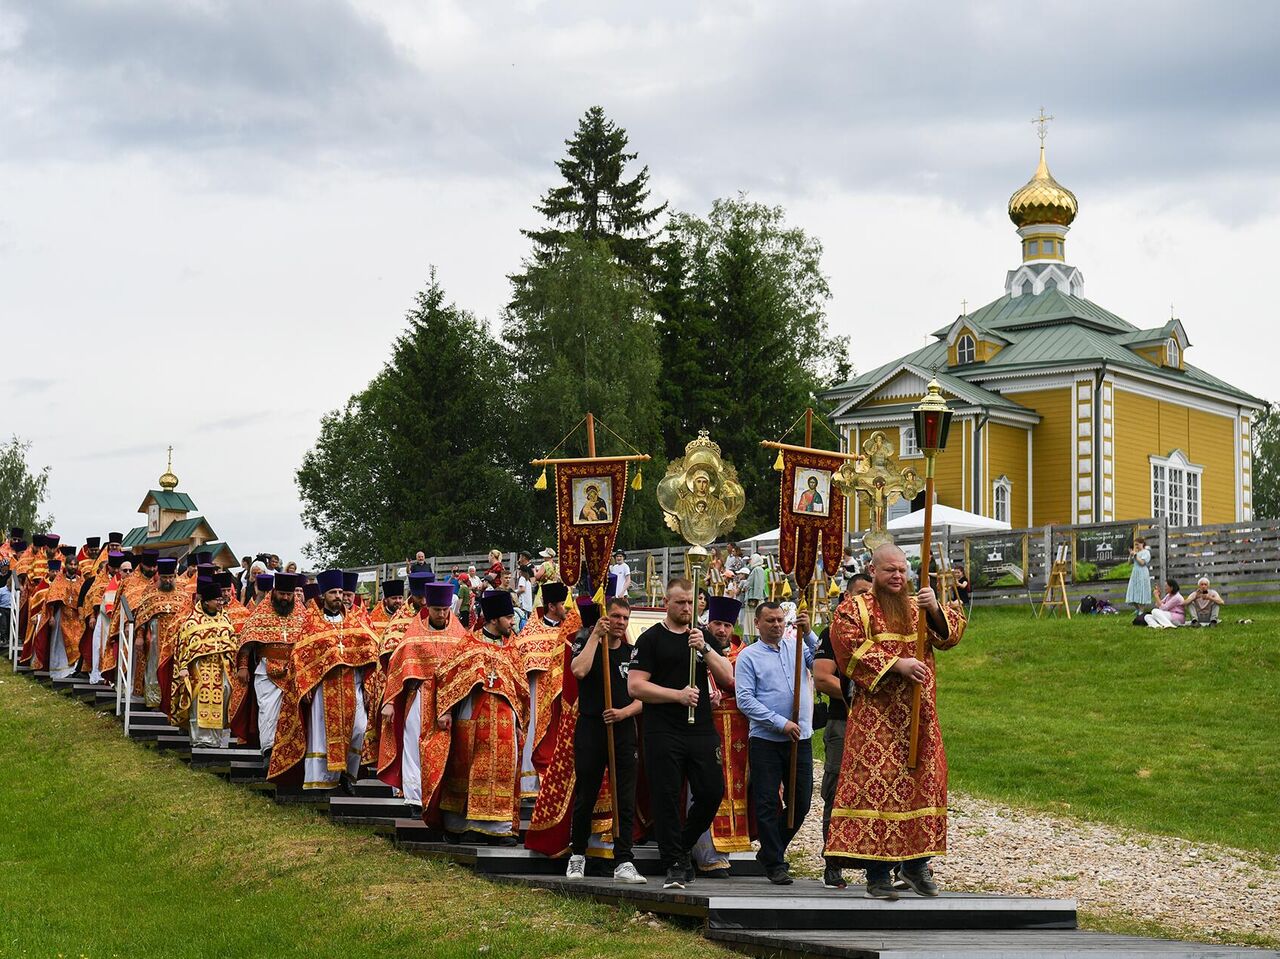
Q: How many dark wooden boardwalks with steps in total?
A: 1